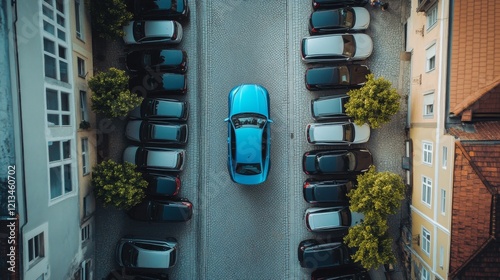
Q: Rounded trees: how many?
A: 6